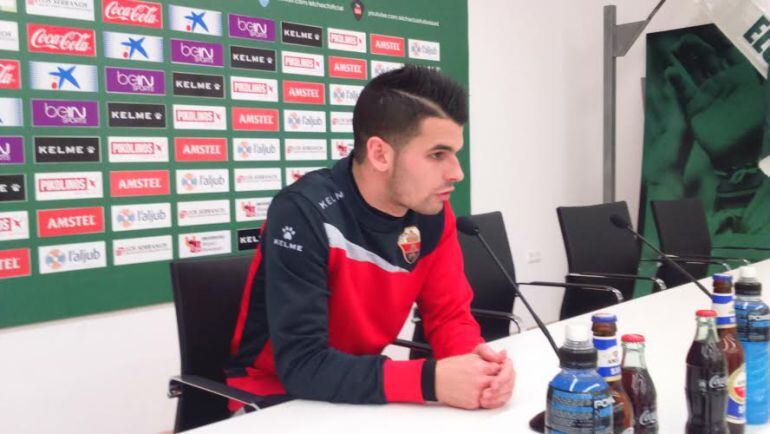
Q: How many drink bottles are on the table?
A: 6